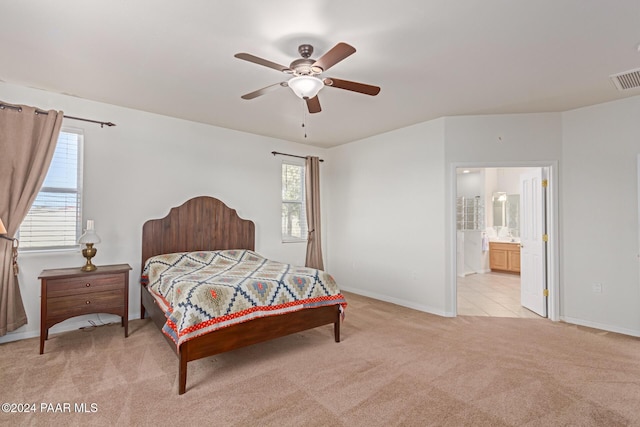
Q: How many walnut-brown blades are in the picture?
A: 5